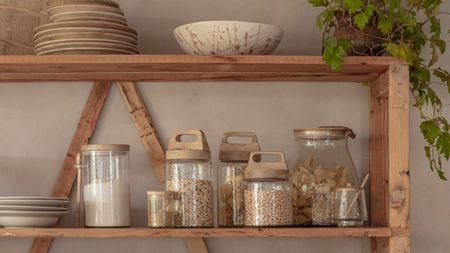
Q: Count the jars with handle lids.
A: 3